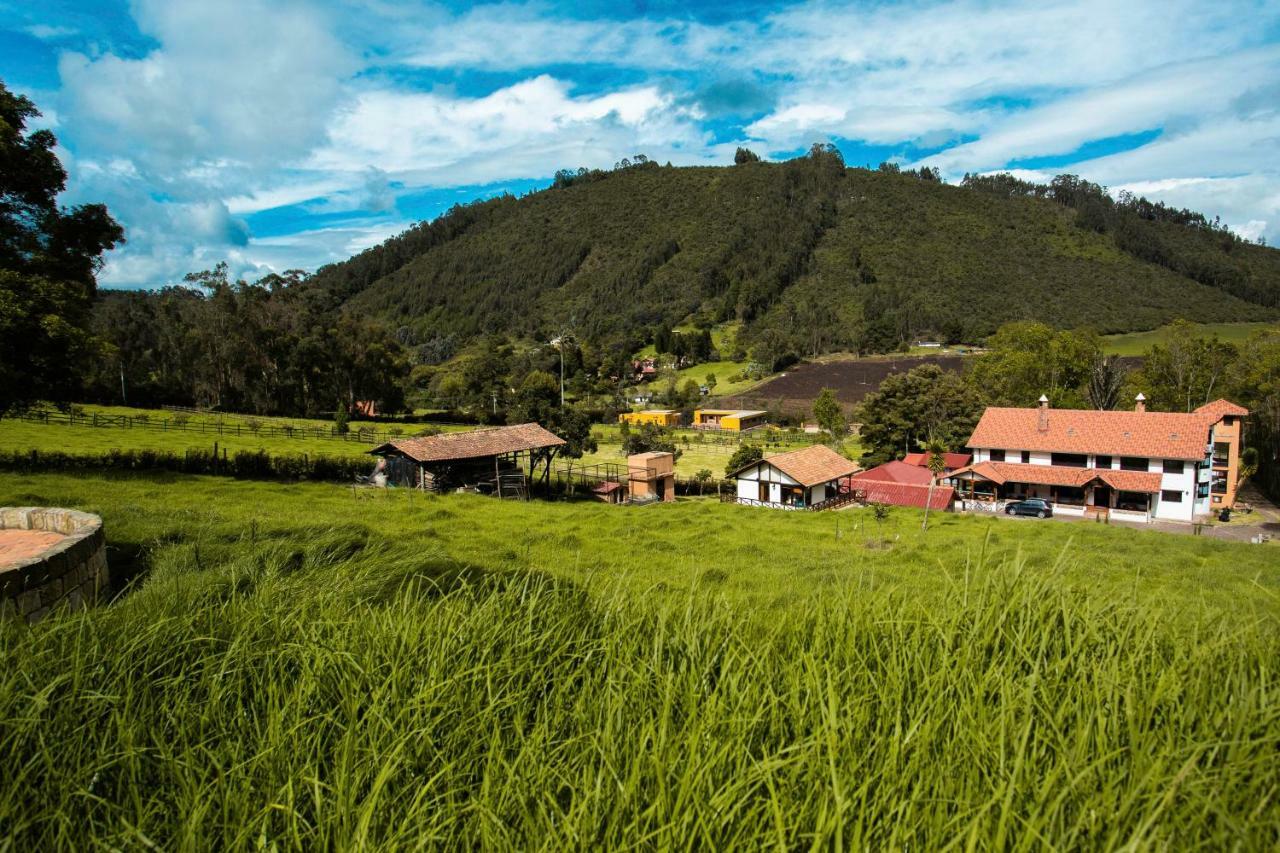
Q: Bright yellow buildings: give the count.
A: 2